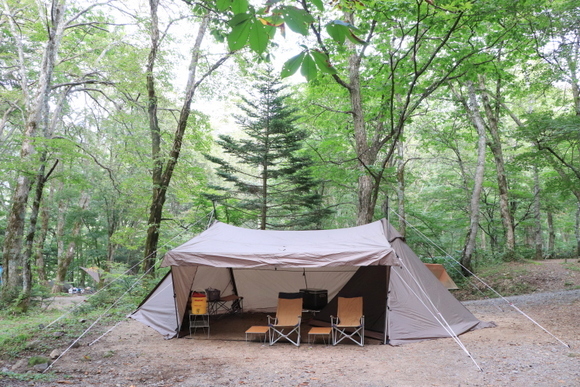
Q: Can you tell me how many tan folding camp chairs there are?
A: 2